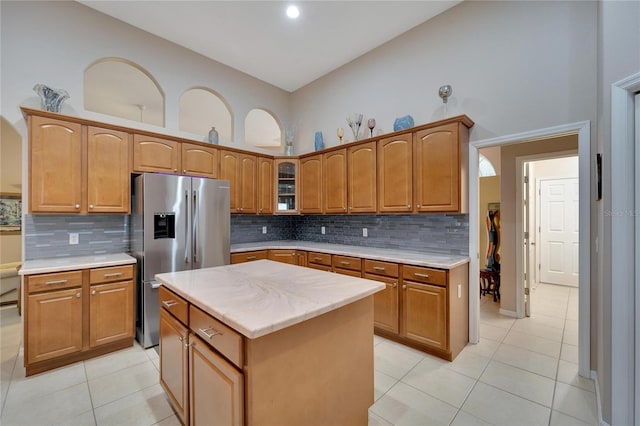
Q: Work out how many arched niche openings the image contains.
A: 3